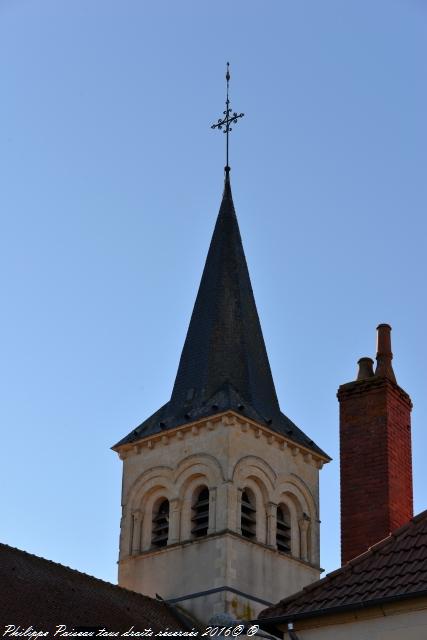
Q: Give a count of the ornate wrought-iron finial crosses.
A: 1